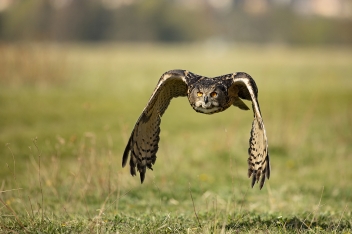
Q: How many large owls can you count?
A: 1